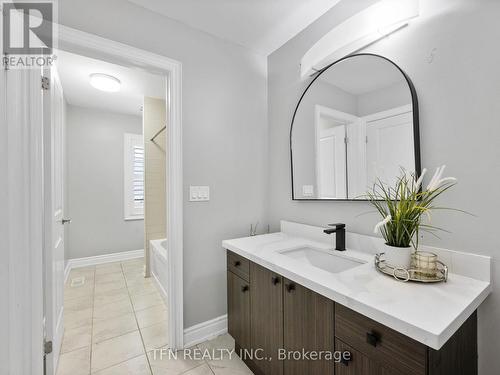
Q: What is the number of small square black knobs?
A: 6